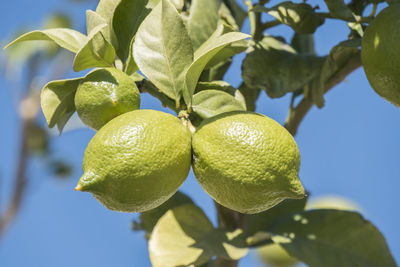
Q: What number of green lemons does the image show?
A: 4